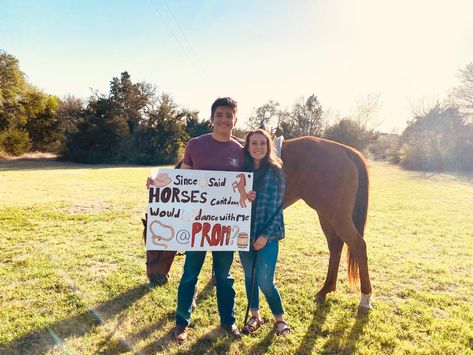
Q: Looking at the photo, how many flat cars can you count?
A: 0